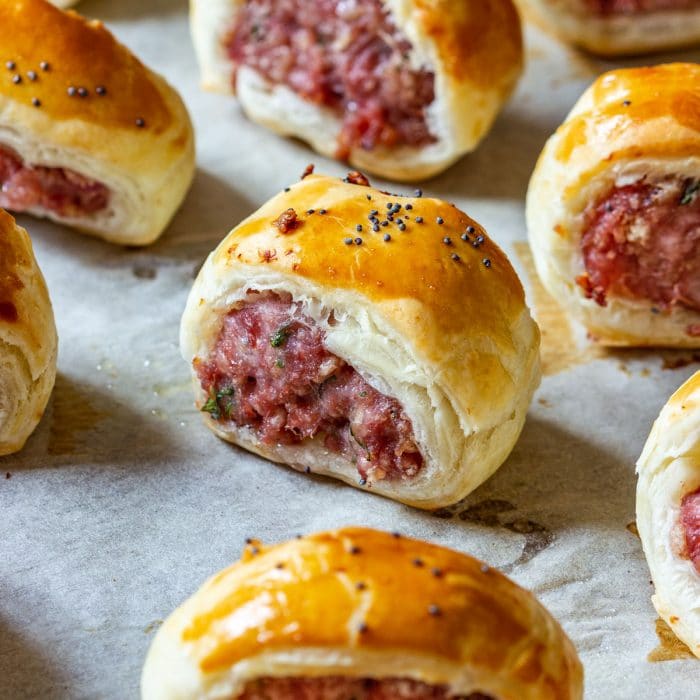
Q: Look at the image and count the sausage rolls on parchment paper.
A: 8